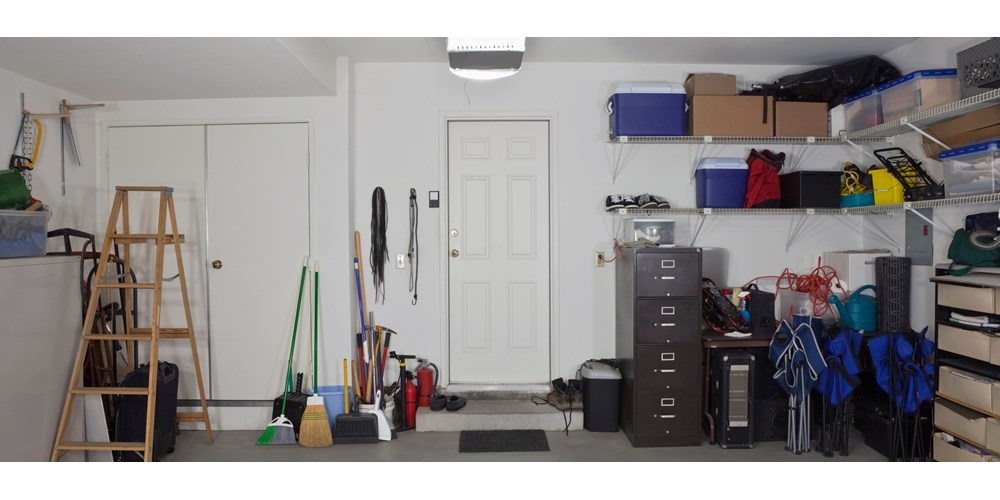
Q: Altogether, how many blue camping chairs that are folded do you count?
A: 3